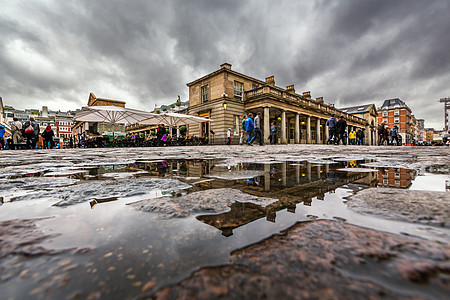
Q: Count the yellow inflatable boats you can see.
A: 0